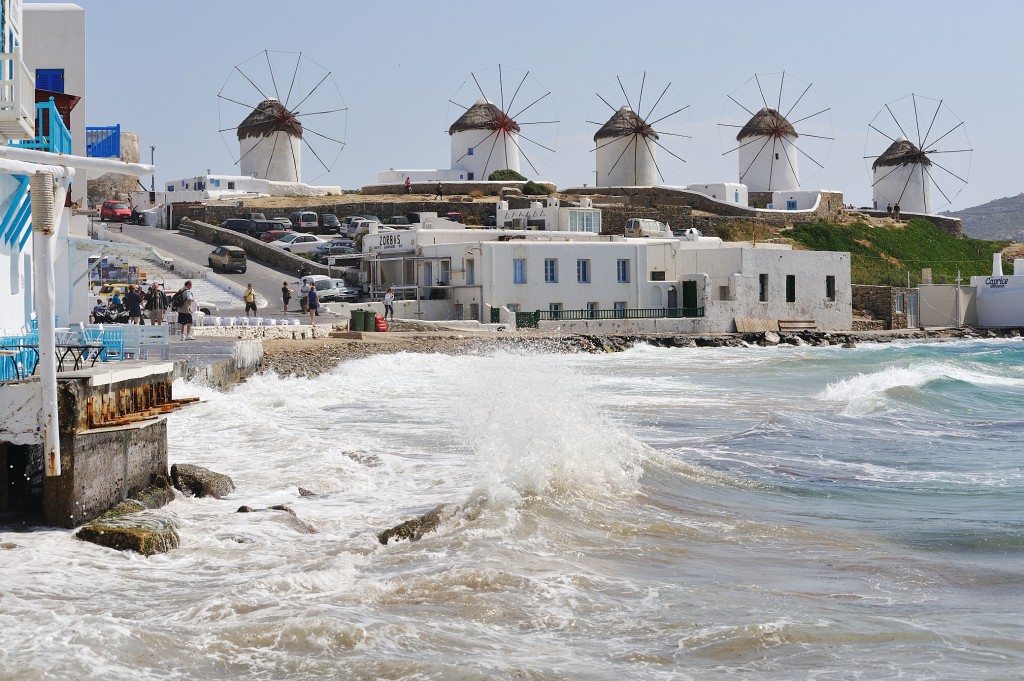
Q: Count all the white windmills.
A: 5